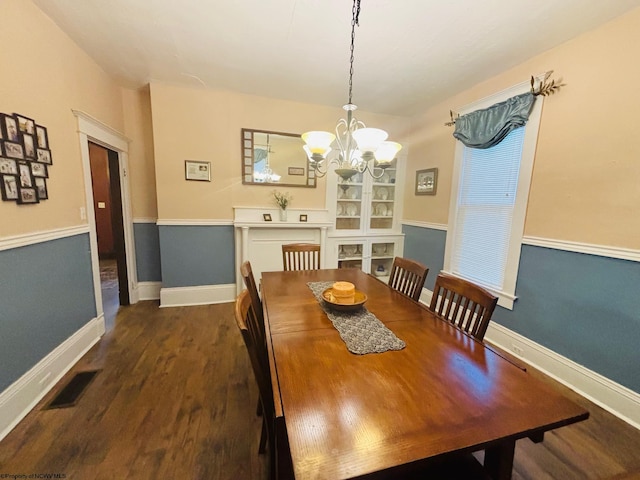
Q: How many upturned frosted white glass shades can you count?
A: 5